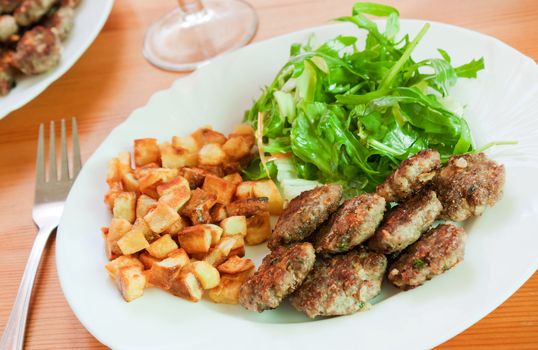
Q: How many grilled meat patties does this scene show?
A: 8